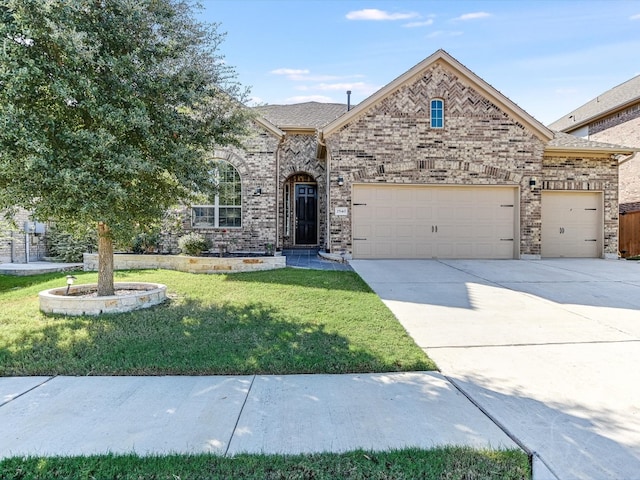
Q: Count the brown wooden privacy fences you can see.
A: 1